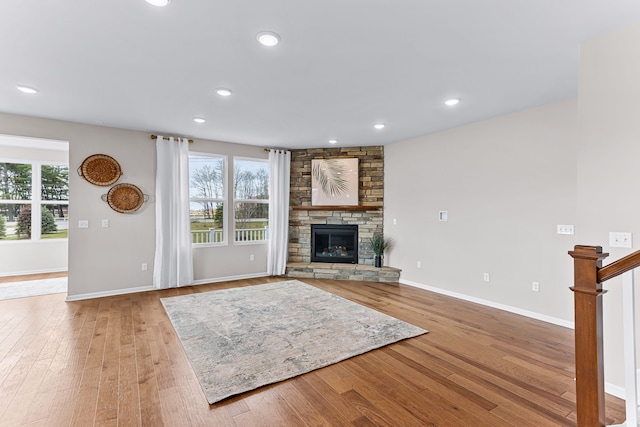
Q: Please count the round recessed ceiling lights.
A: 8